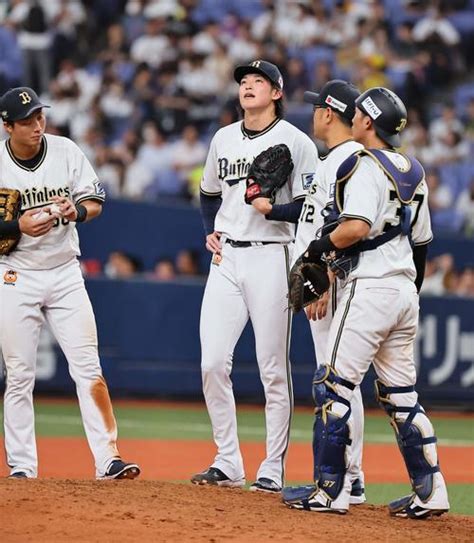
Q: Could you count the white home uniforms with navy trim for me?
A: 4